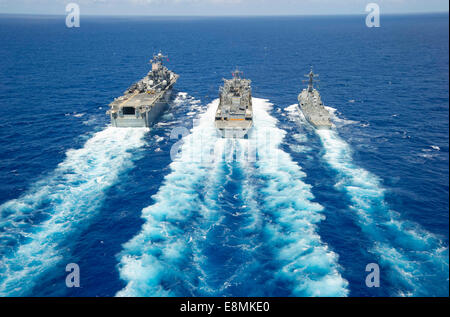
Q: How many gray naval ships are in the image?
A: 3